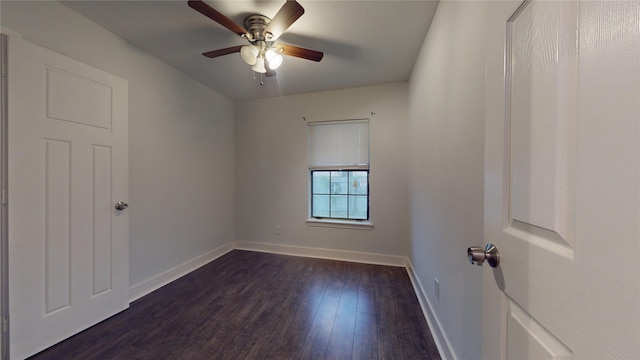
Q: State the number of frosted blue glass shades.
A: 0